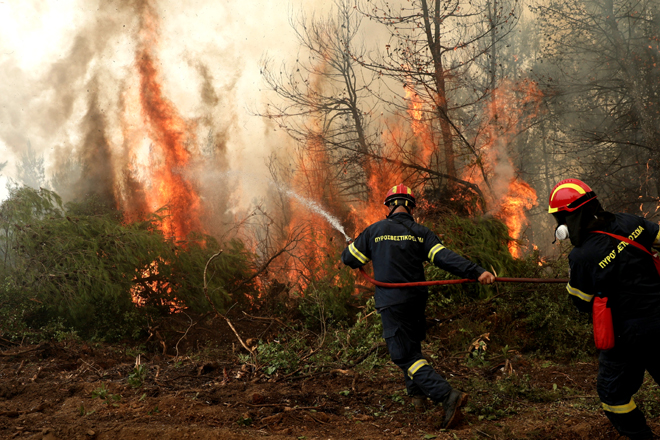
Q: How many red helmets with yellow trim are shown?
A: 2